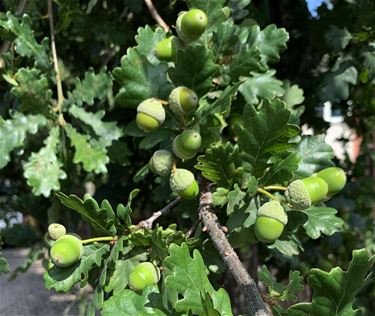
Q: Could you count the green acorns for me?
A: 13